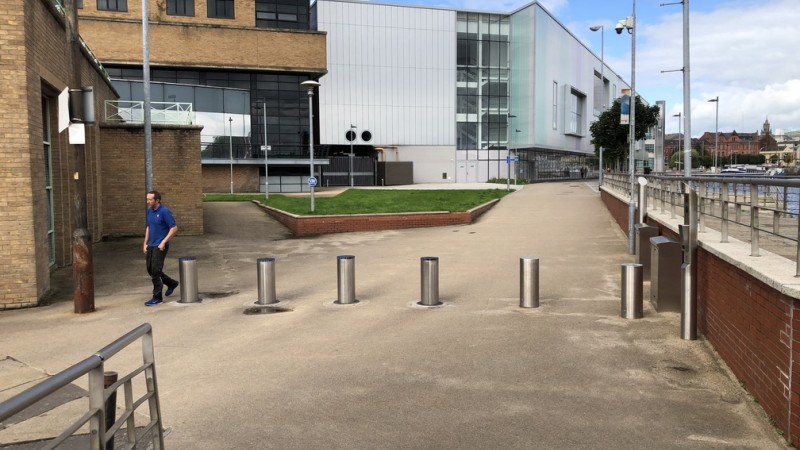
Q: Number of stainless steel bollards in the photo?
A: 6